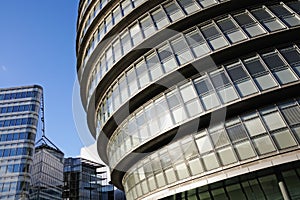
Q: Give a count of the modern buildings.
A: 4